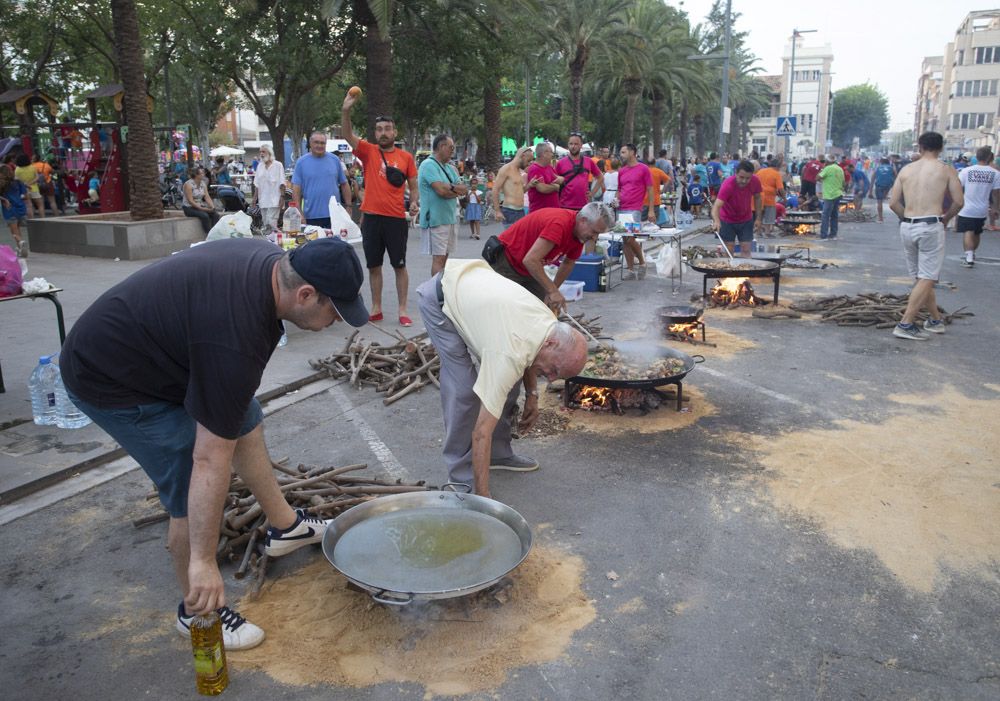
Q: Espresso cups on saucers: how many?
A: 0